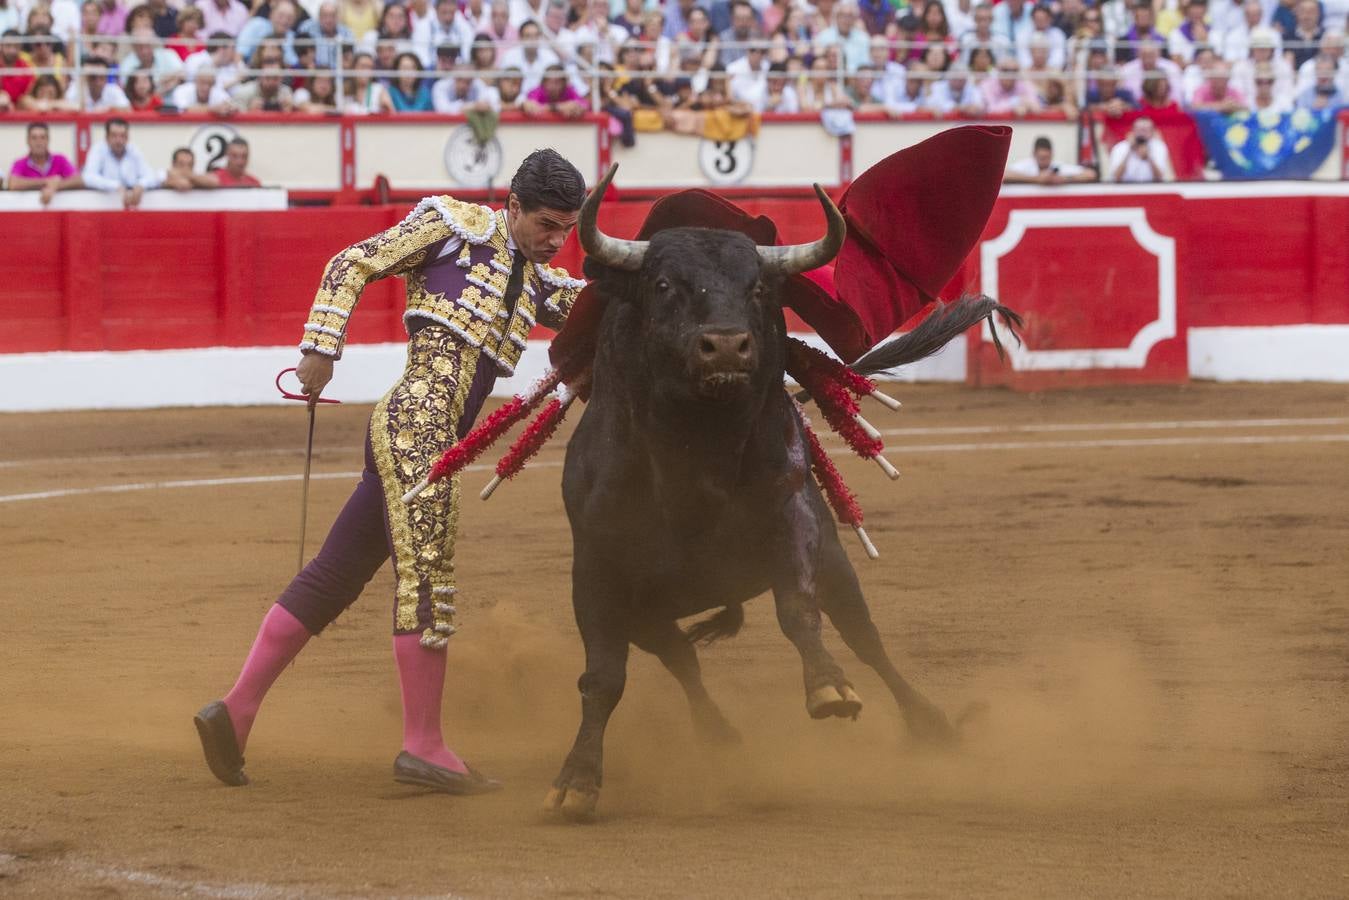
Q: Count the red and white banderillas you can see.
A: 6